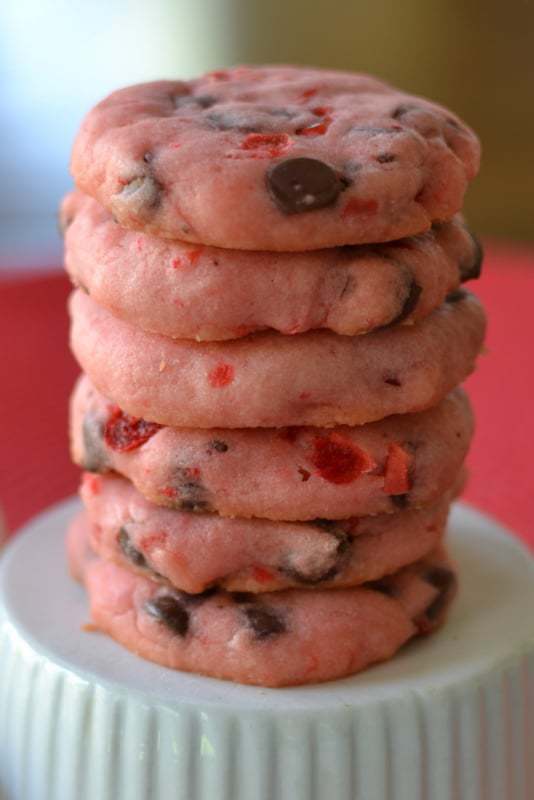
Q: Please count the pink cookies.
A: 6